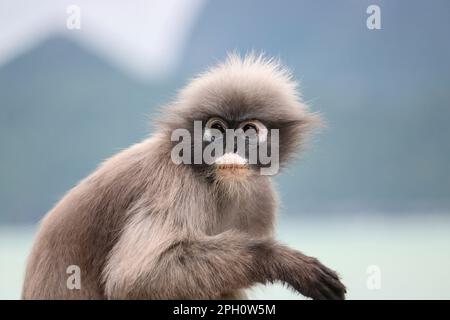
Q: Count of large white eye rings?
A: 2